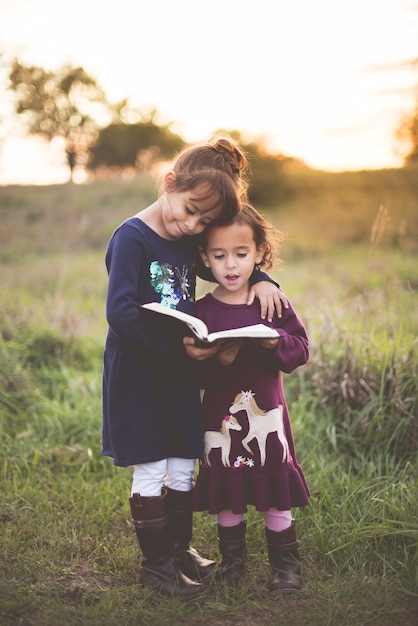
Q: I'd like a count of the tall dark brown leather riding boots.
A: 4